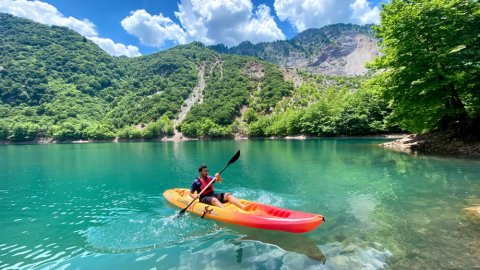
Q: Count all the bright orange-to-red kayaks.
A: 1